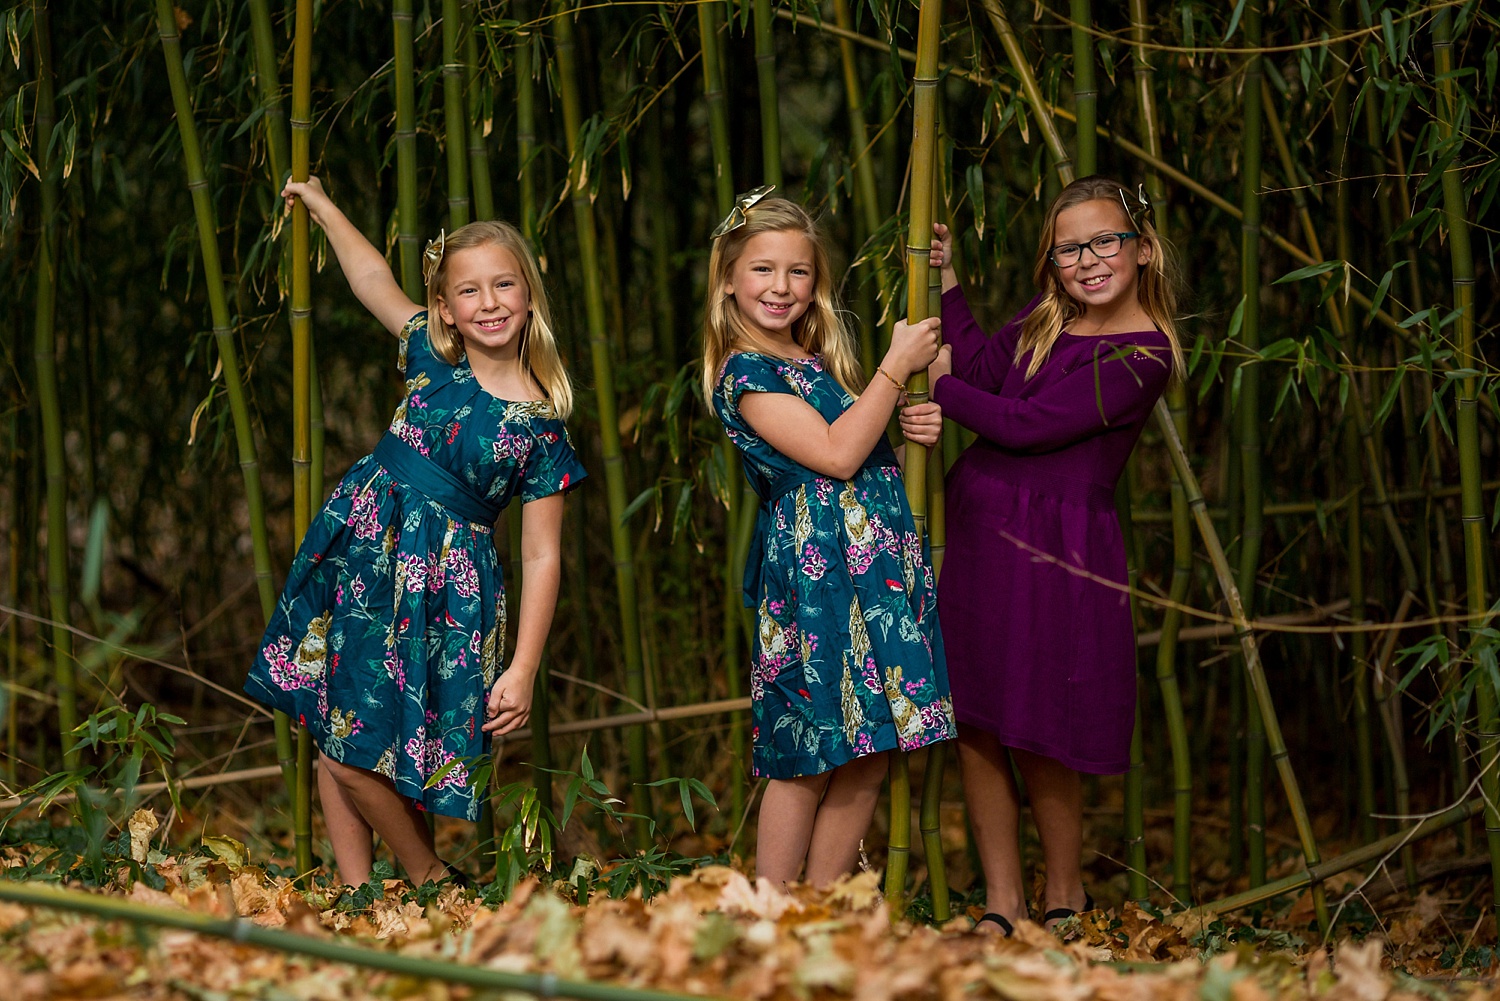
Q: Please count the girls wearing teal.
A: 2